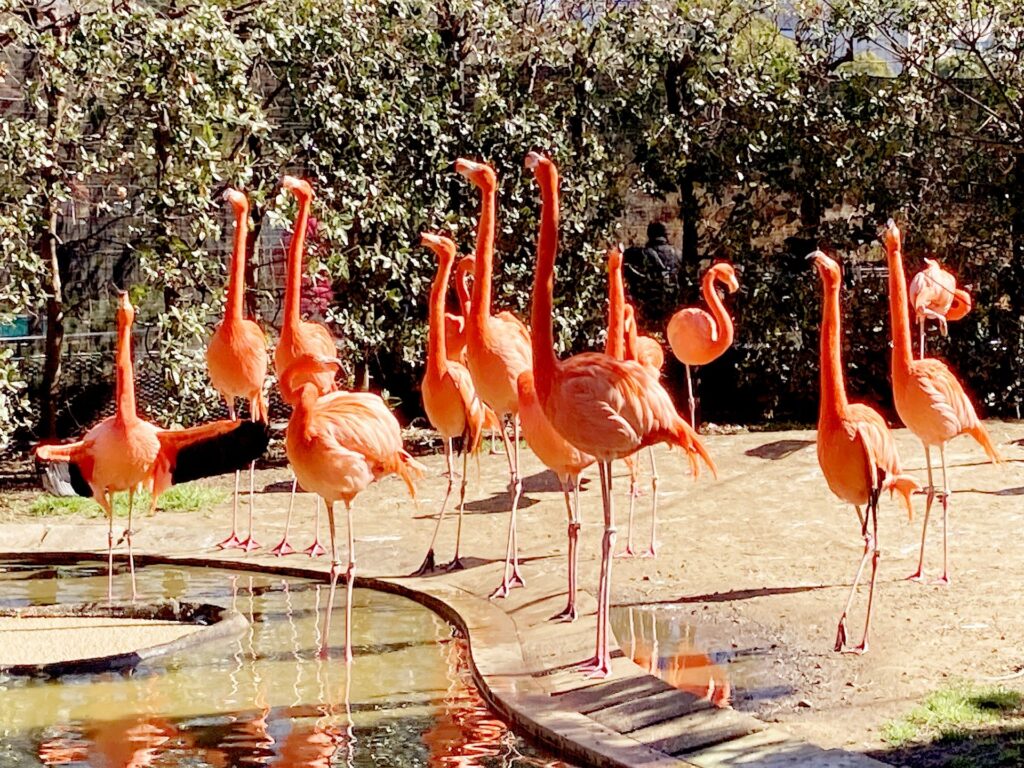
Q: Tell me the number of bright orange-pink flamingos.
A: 15